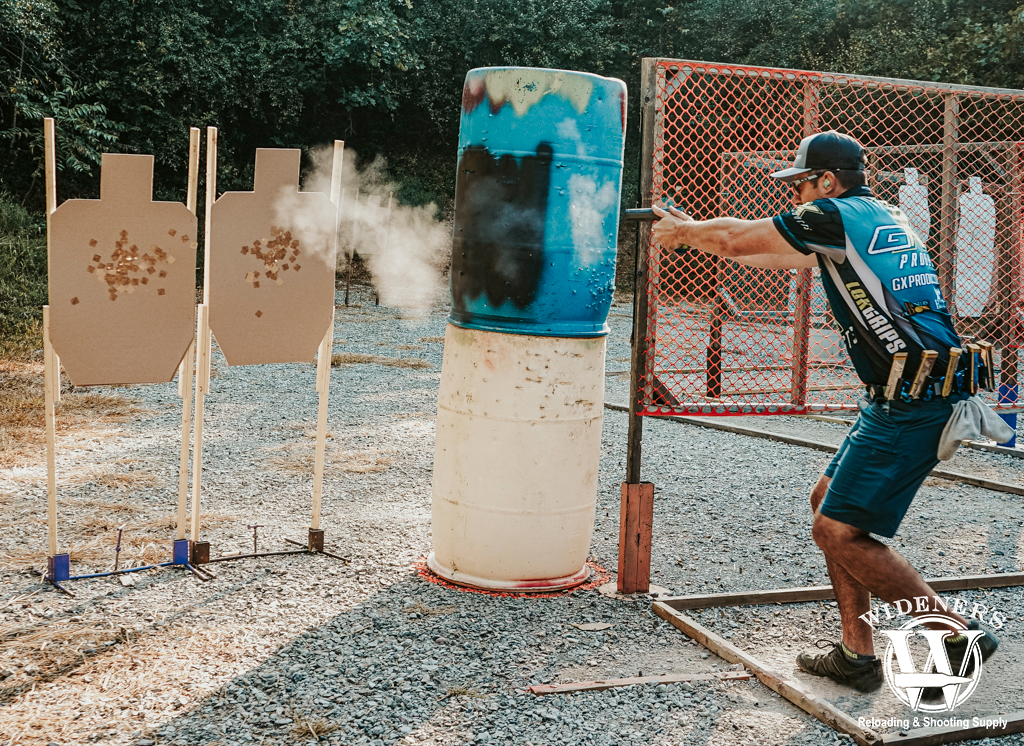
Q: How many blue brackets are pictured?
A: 2